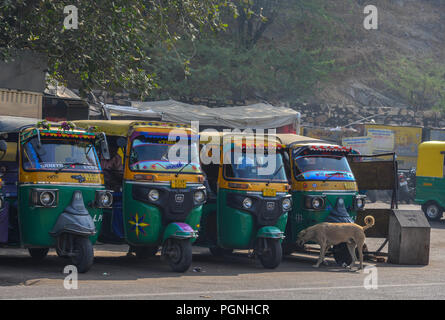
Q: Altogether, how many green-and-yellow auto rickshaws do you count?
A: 5